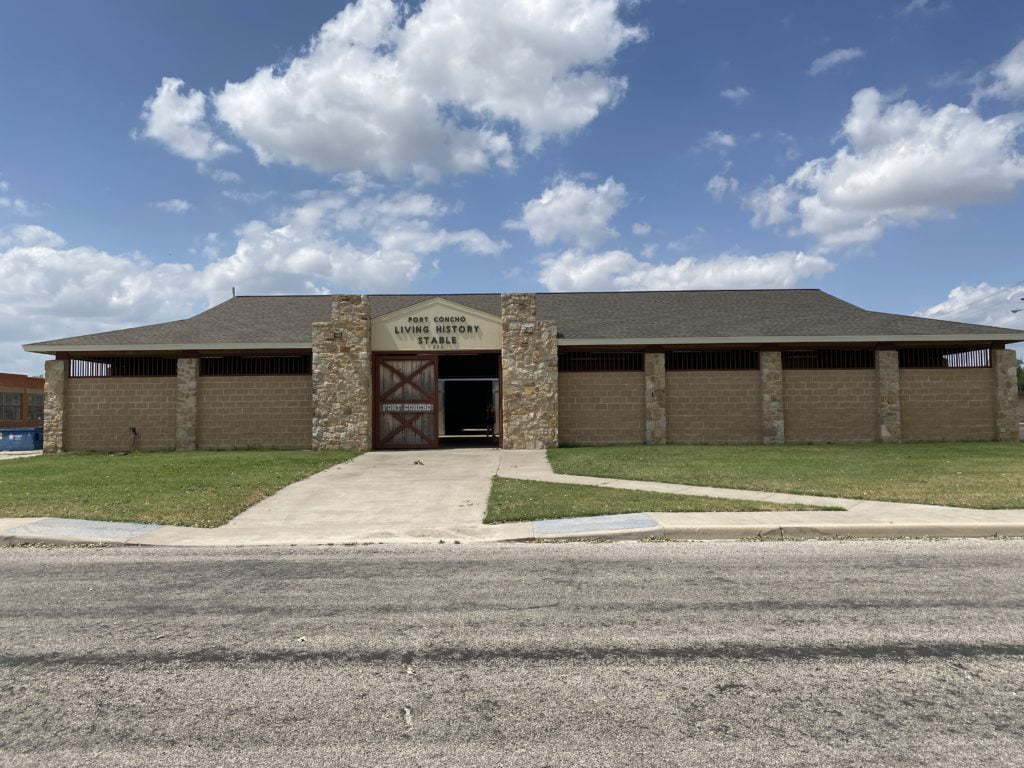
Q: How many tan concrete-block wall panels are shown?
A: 6